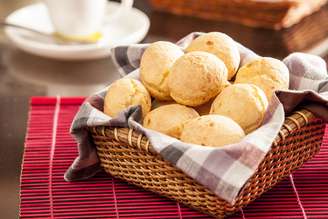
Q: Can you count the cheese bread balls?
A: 8